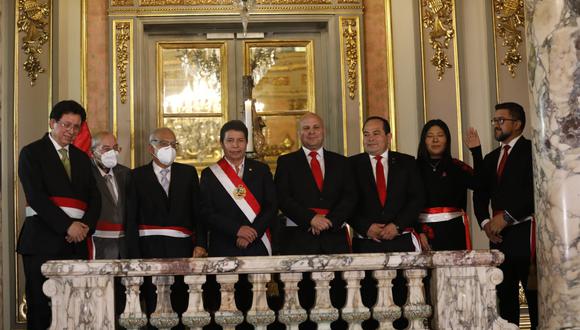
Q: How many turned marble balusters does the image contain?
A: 10